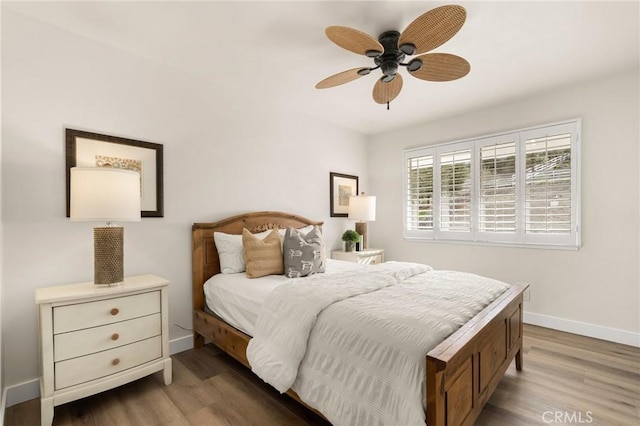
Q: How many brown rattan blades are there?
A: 5